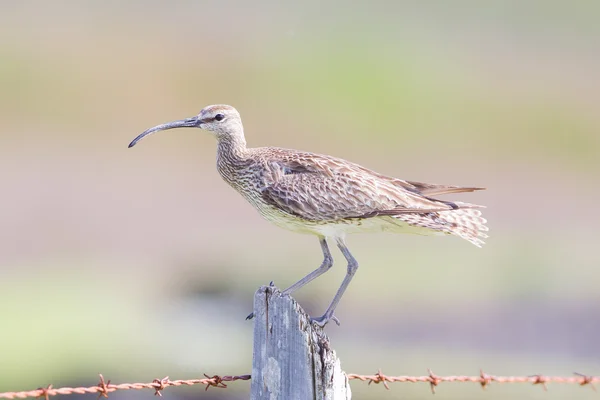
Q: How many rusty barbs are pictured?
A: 9